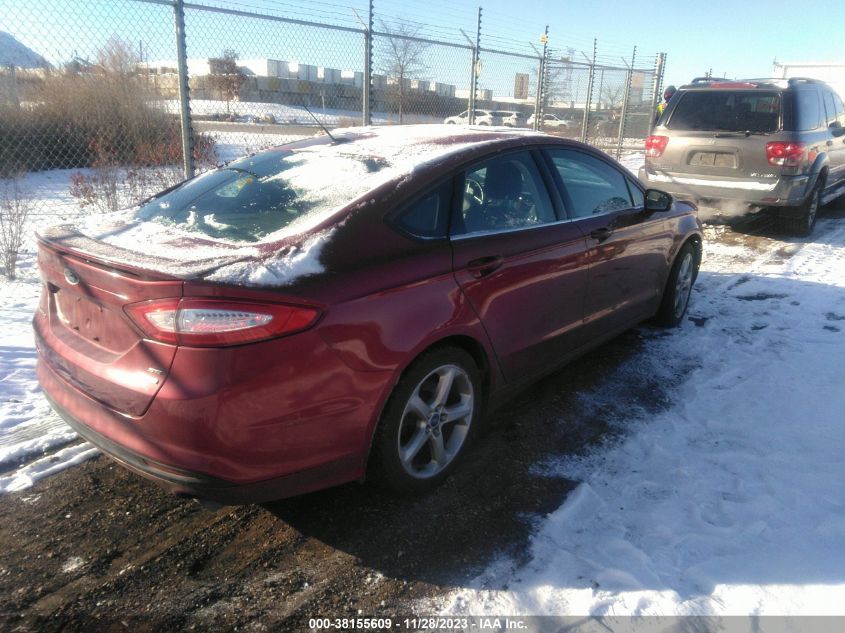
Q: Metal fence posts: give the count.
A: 7